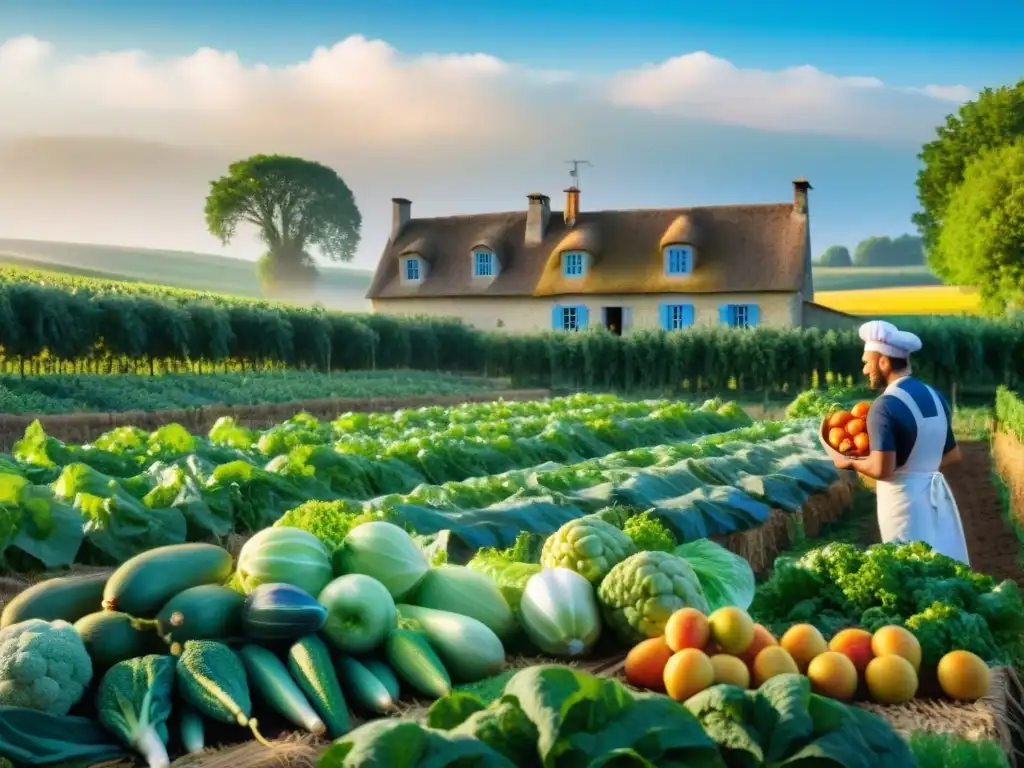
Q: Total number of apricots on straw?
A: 13